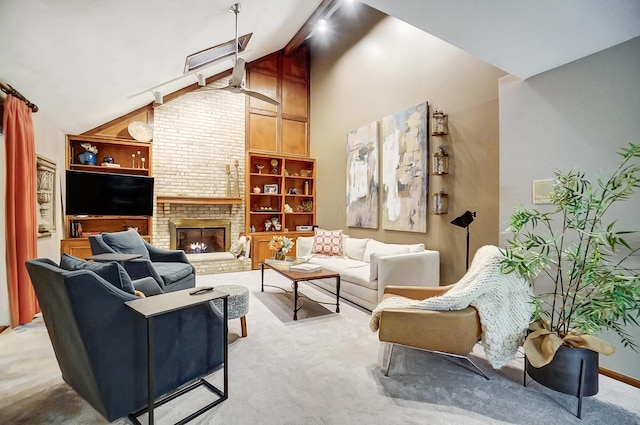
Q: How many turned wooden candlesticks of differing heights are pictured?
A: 2